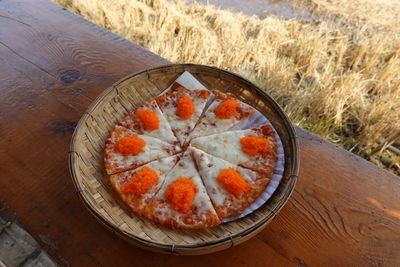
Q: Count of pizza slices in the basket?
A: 8